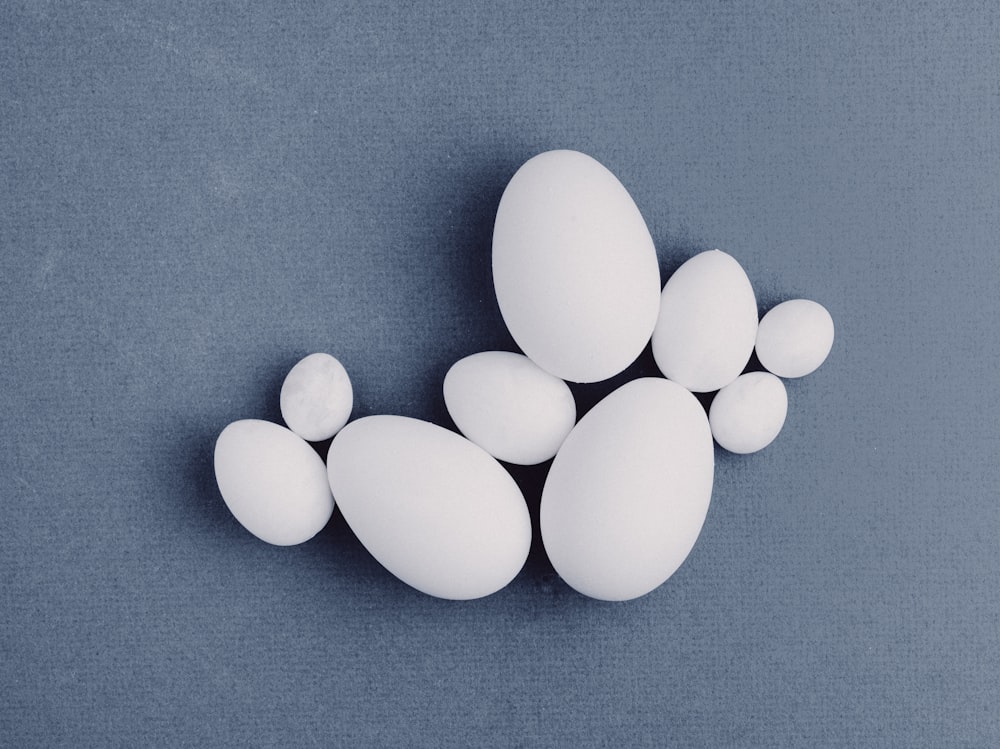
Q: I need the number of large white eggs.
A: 3